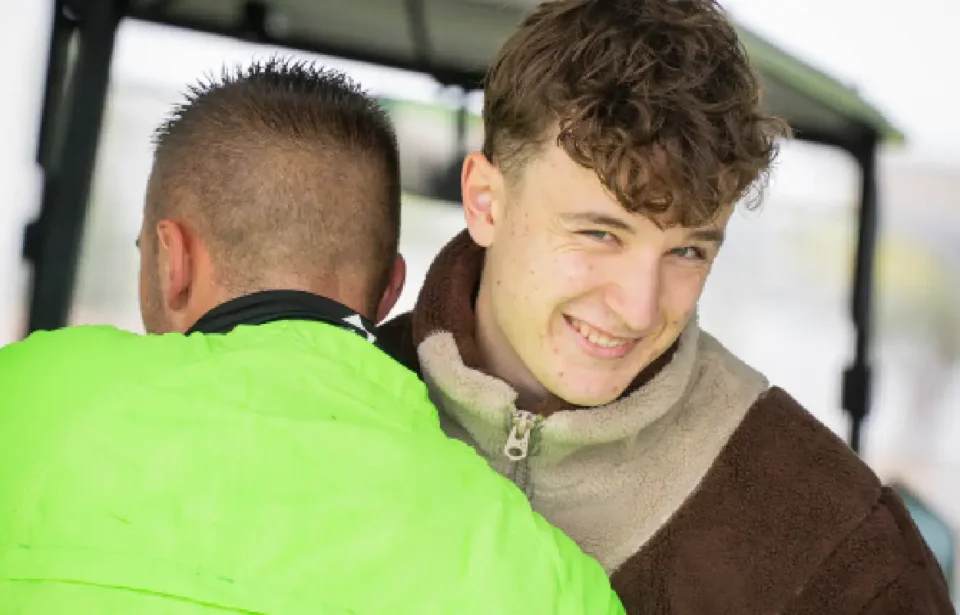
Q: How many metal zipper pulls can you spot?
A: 1